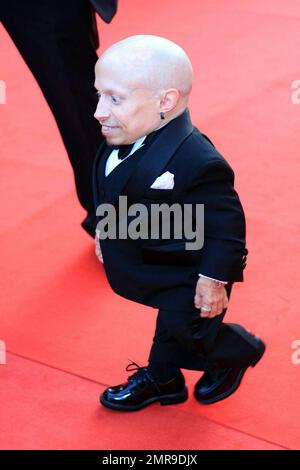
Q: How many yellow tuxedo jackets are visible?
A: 0